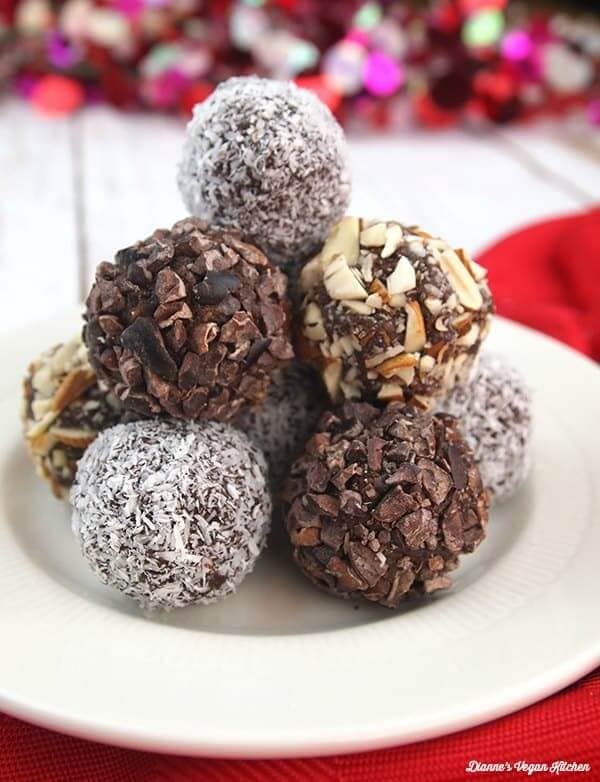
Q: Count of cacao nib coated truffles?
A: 2